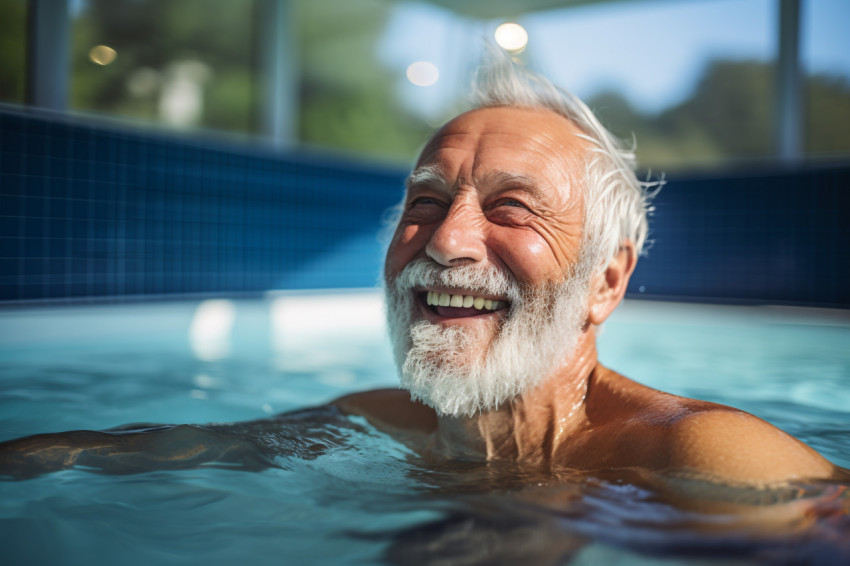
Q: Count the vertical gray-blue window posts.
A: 3